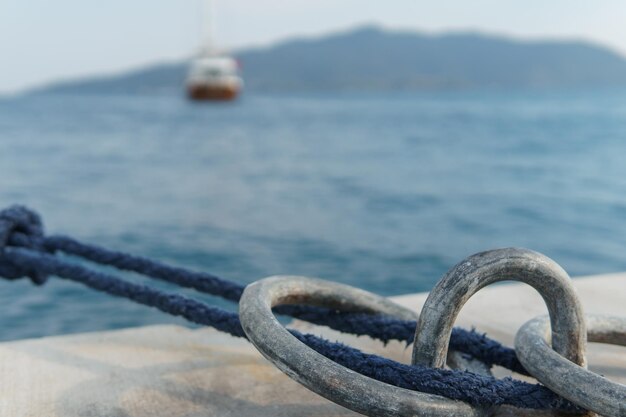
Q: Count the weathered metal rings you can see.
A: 3